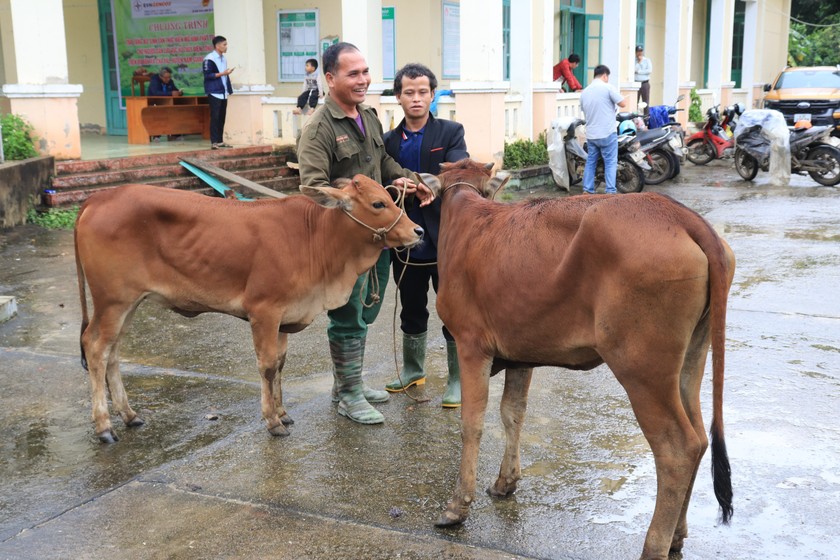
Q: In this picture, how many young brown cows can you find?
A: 2